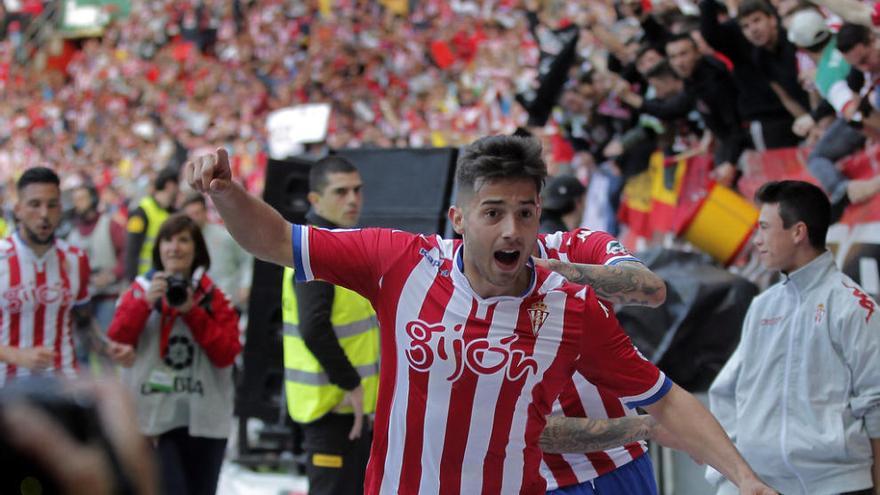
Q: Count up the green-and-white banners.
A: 1